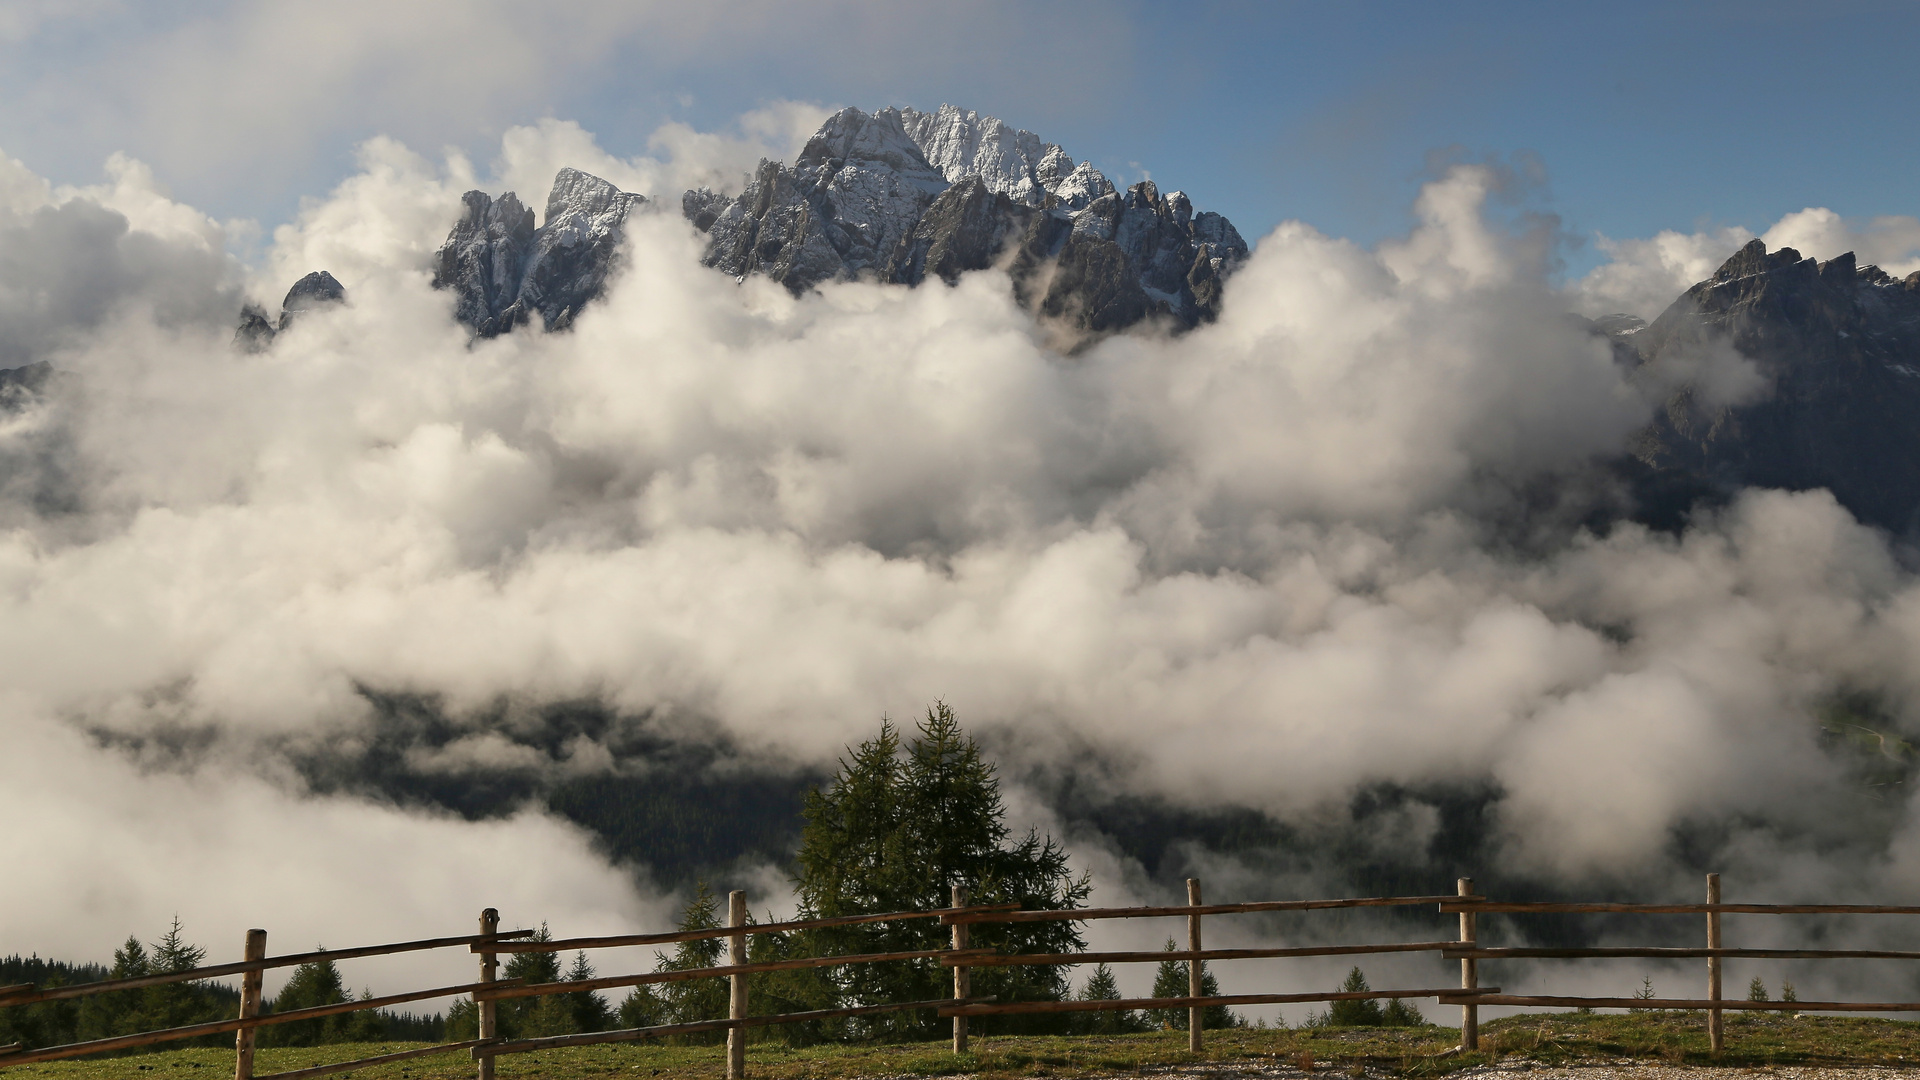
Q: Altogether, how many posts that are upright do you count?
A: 7